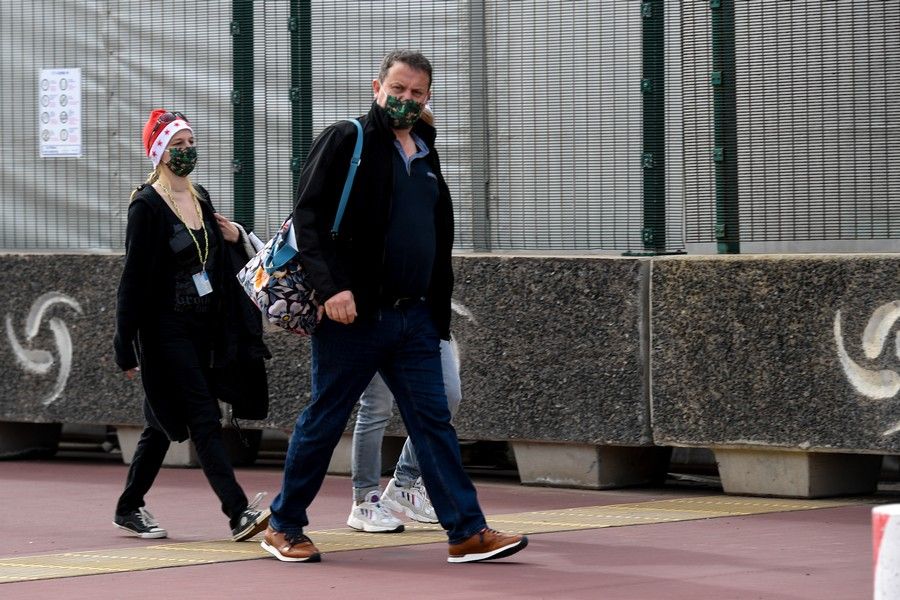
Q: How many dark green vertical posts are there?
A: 4